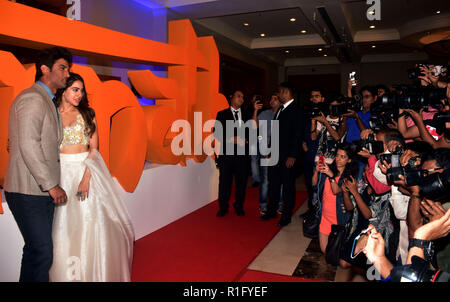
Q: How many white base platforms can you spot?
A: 1